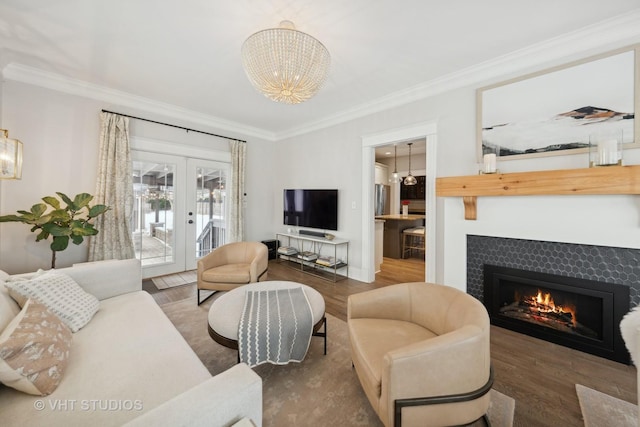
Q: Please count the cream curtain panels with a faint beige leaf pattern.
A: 2